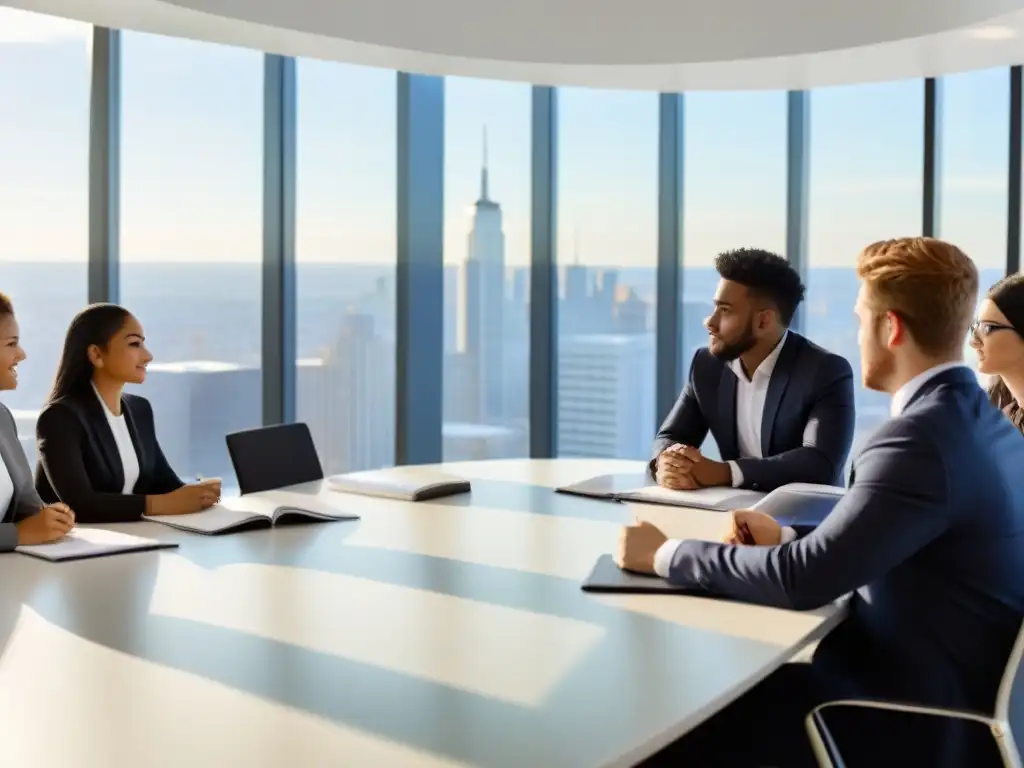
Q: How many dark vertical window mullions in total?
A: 8